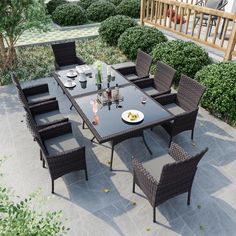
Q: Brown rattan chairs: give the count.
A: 8